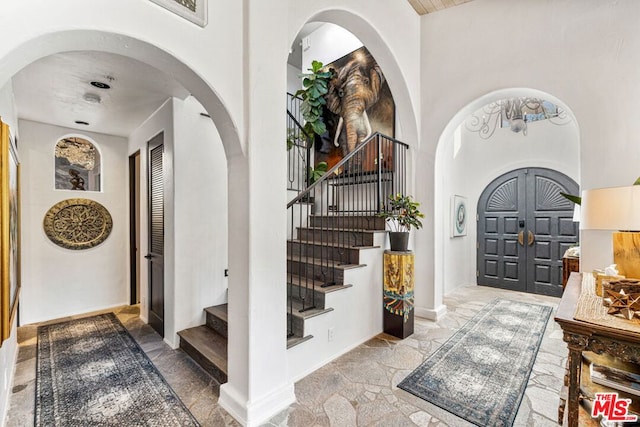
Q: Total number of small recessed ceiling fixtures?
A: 2